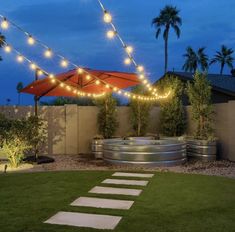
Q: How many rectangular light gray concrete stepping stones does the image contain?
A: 5